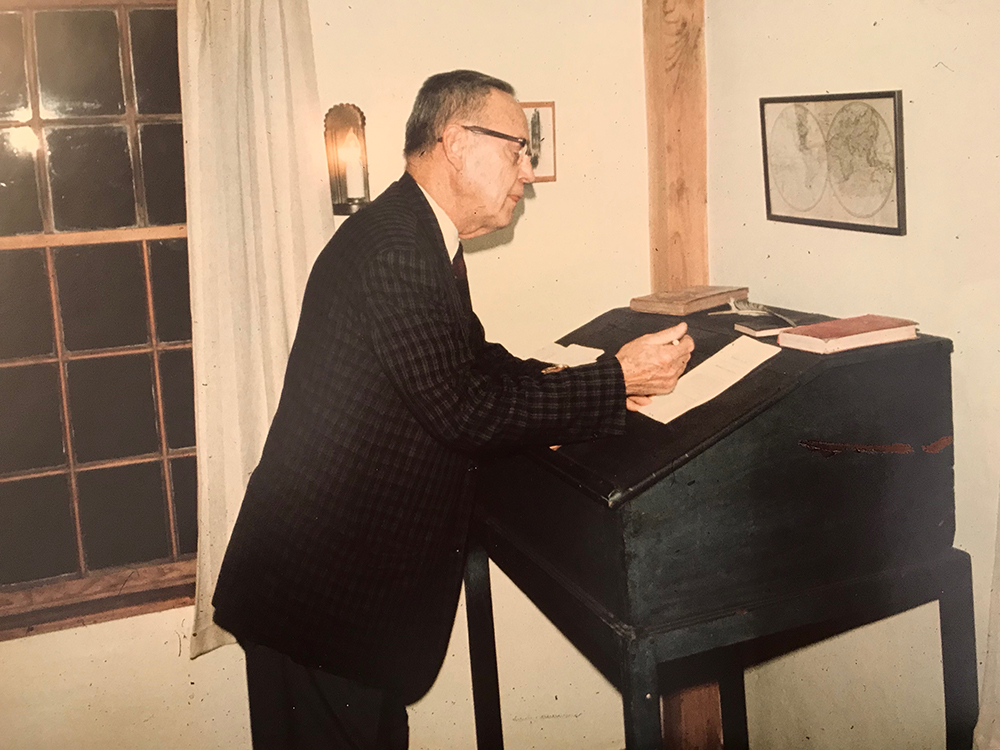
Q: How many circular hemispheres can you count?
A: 2